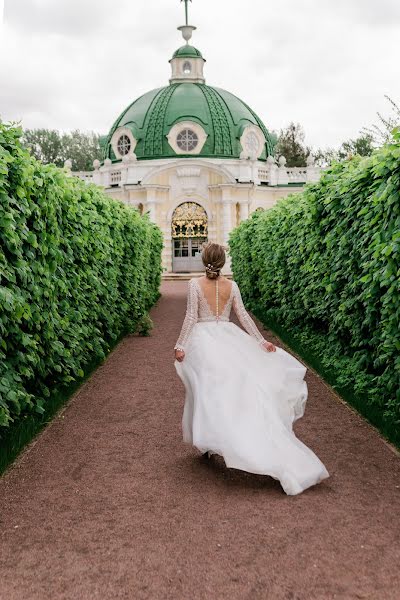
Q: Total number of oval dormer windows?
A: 3